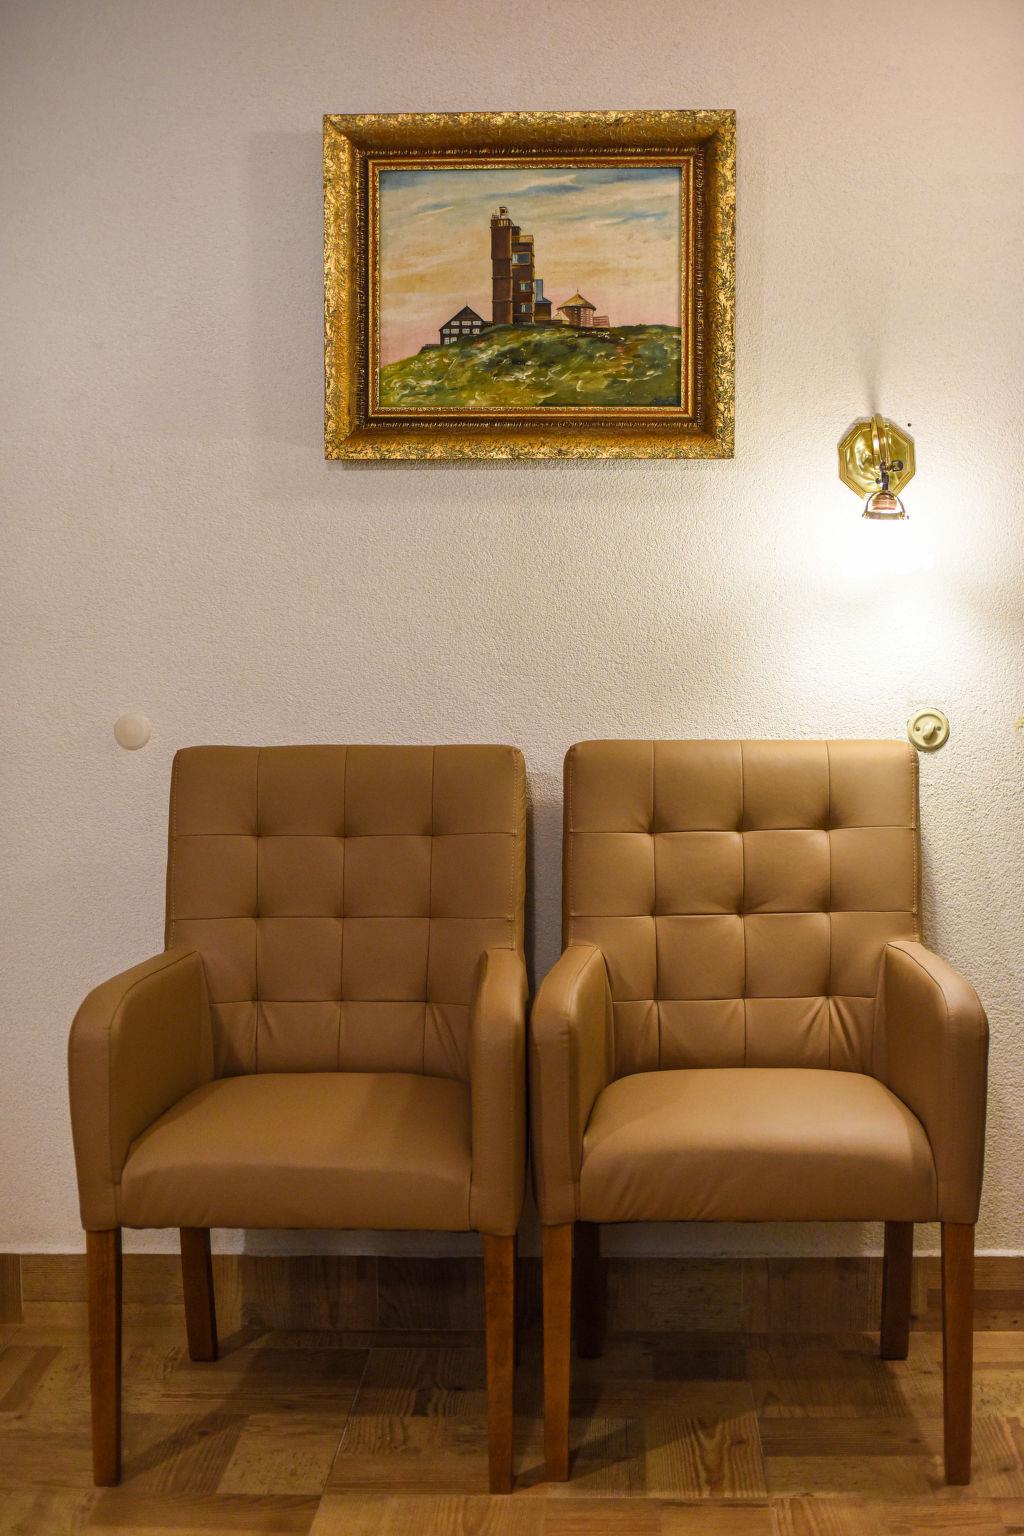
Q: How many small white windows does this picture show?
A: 9